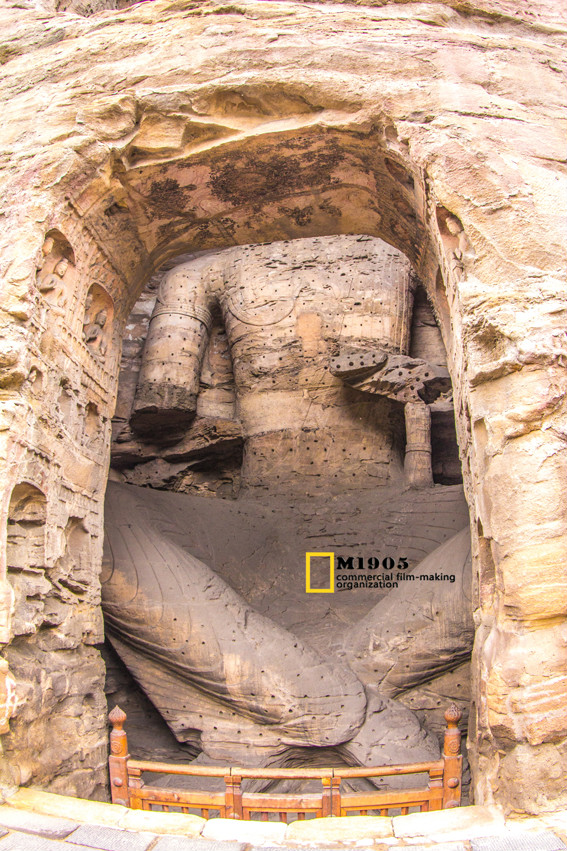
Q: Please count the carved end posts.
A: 2